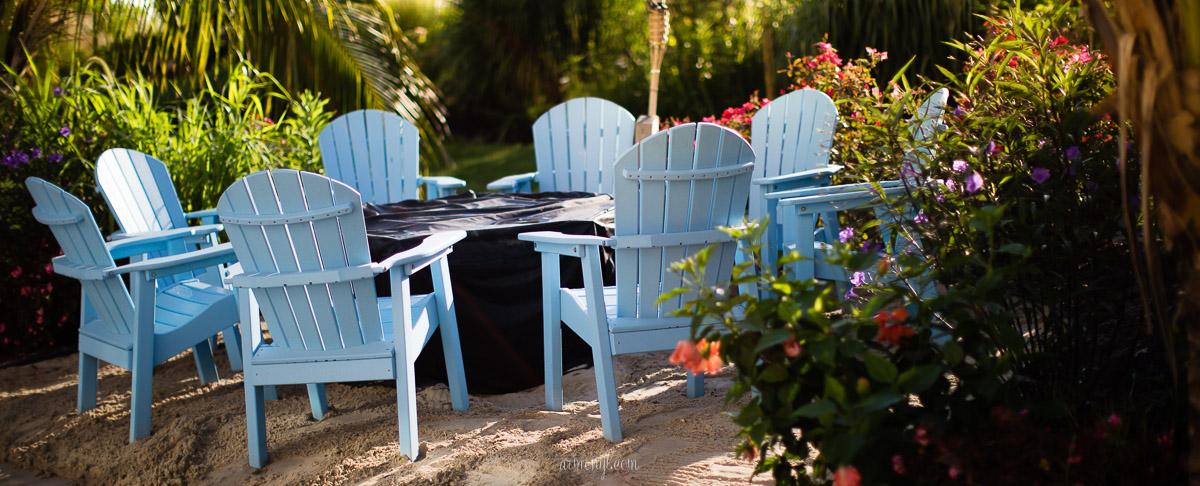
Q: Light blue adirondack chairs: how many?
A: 8